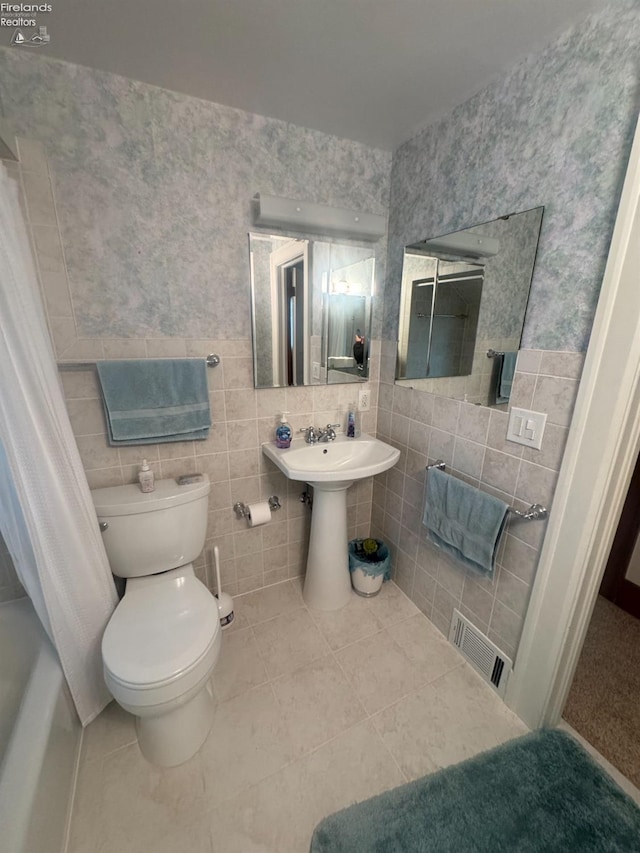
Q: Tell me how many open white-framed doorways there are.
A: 1